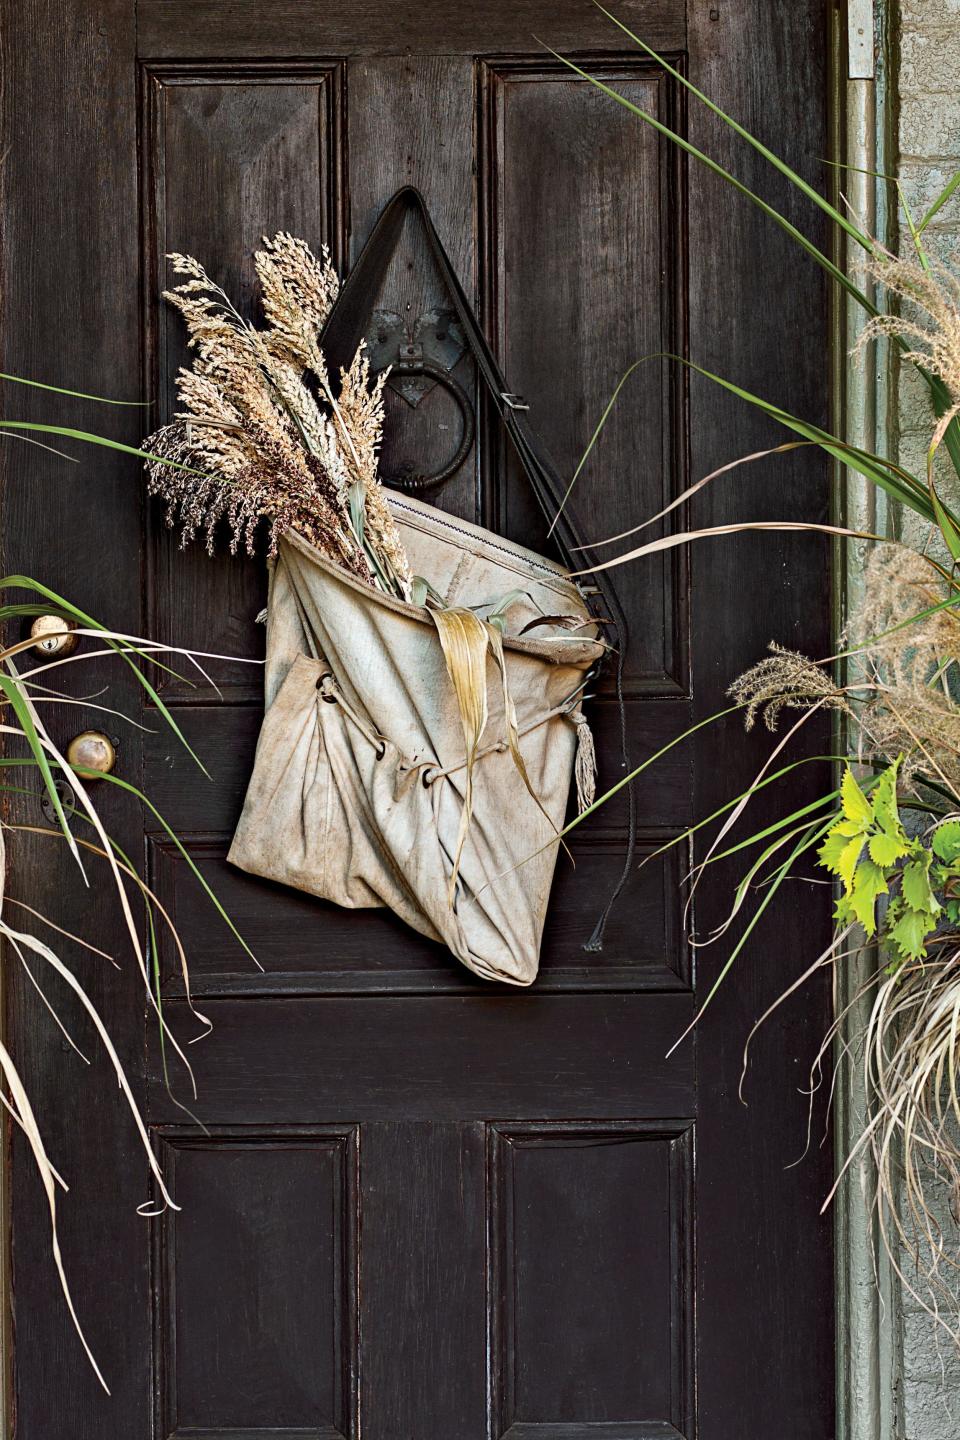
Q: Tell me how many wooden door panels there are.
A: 5